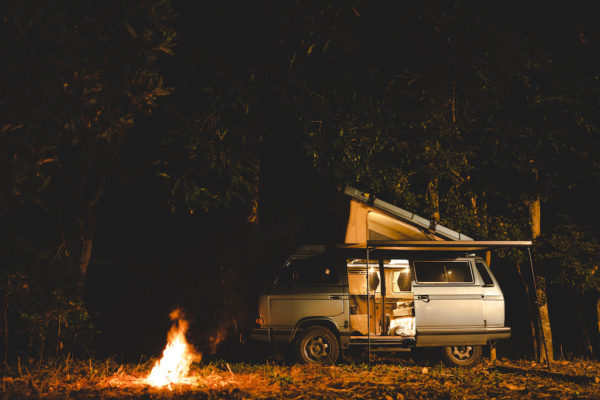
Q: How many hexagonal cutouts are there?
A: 2